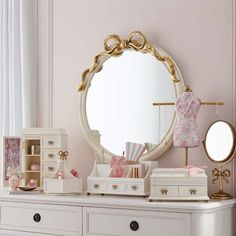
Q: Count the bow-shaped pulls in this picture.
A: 8